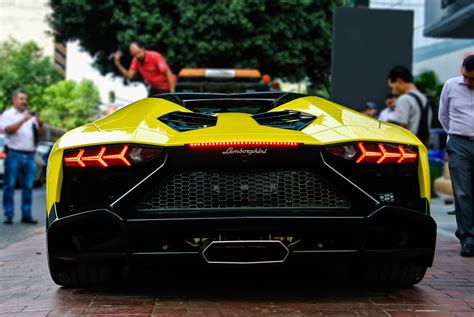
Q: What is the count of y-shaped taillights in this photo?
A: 6